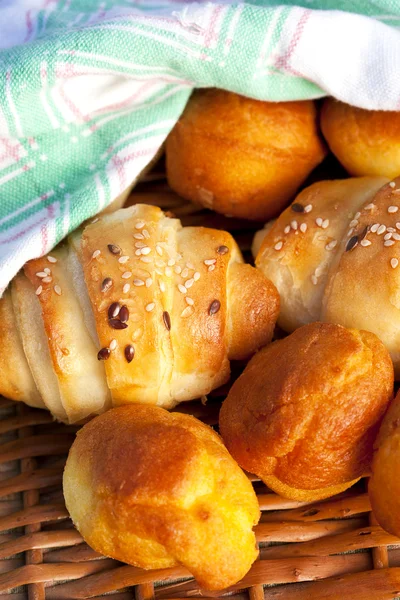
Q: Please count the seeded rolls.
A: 2